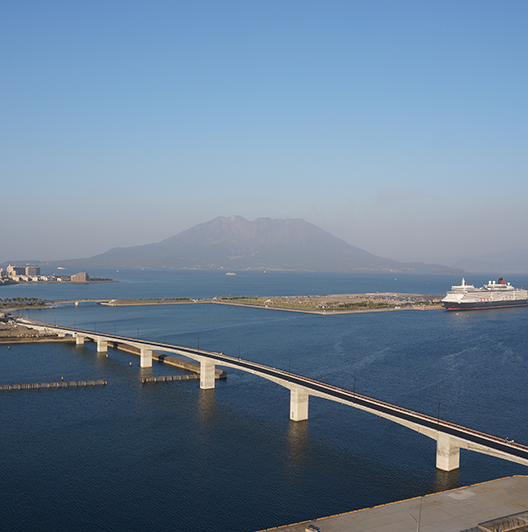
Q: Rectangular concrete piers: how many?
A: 6